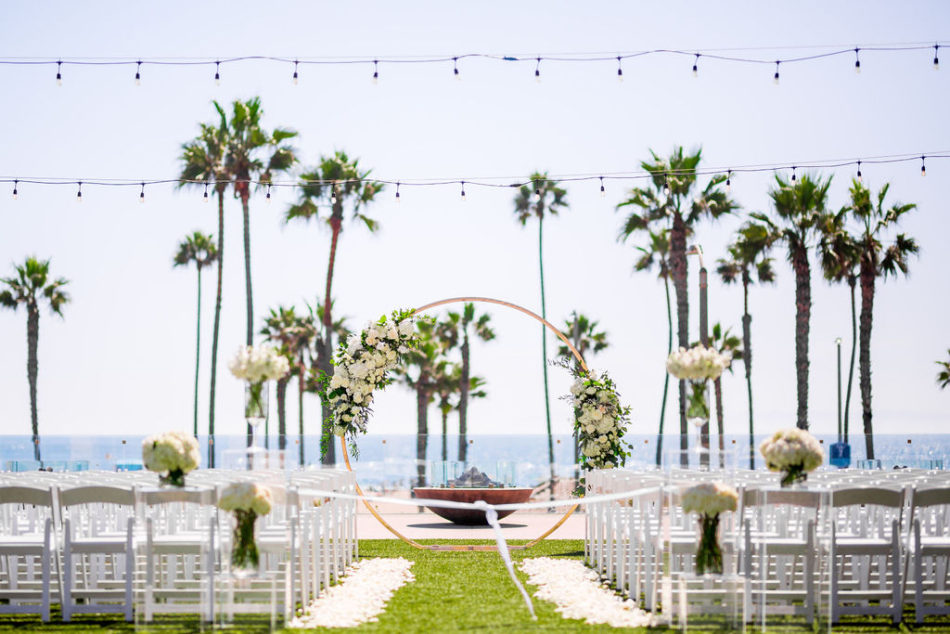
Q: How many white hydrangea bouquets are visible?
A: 6